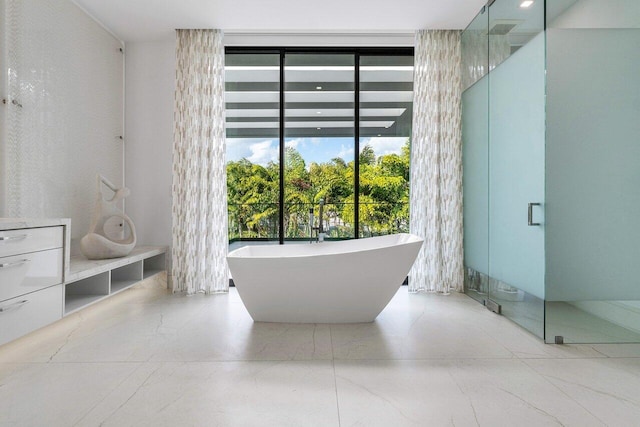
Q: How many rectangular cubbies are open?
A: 3